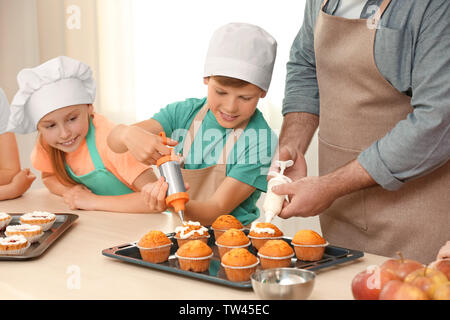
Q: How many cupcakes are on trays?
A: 13